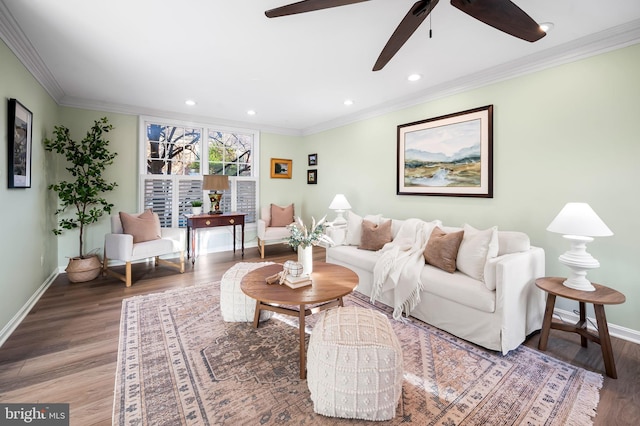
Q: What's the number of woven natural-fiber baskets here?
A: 1